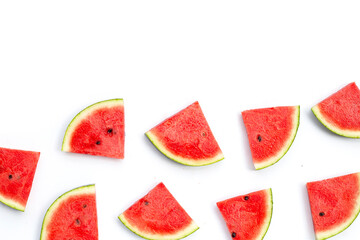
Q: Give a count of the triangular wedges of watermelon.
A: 9